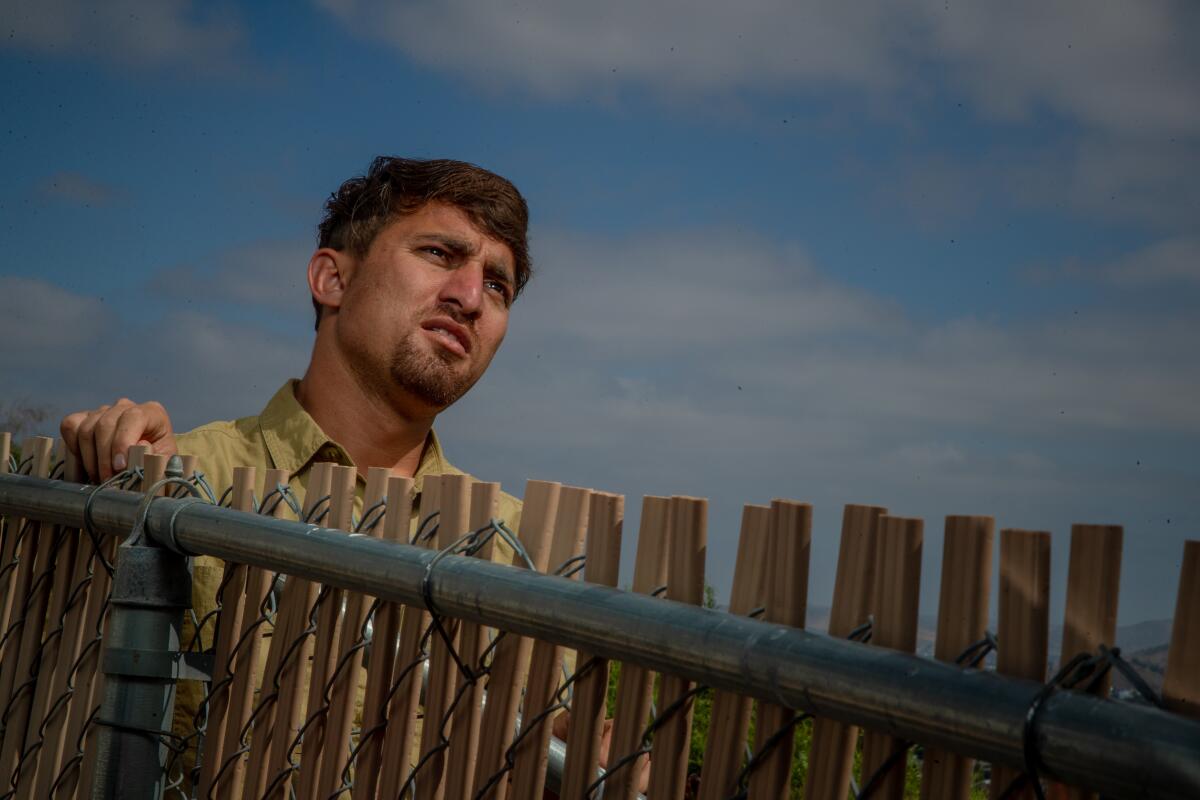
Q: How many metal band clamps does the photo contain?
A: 1